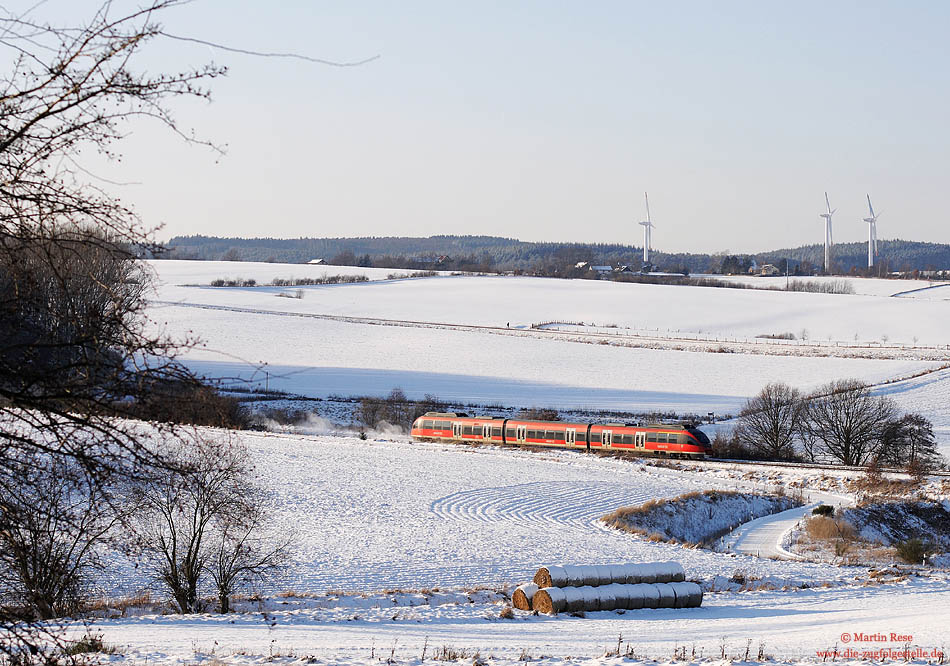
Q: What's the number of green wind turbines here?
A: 0